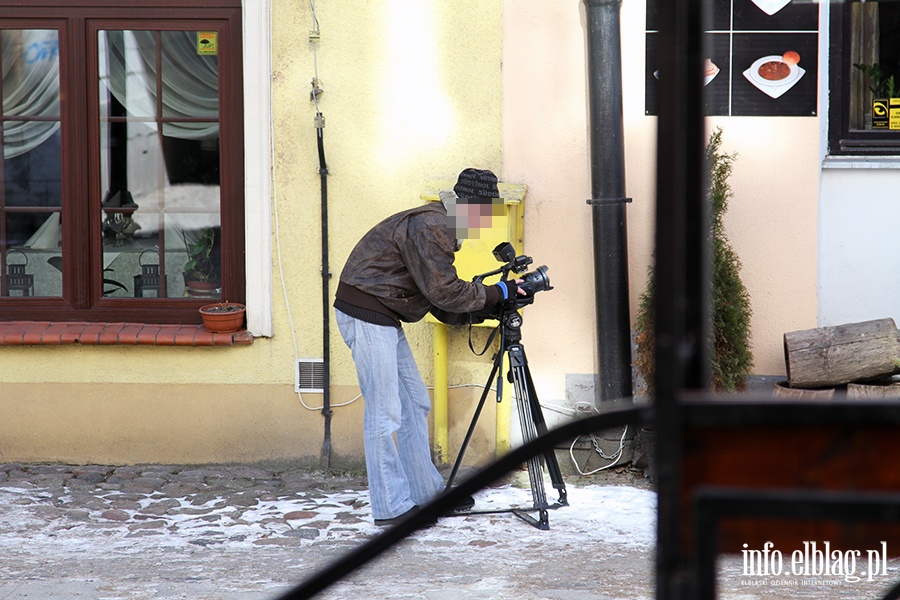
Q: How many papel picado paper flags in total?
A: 0